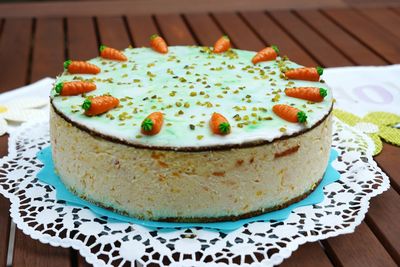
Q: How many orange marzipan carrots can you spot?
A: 12